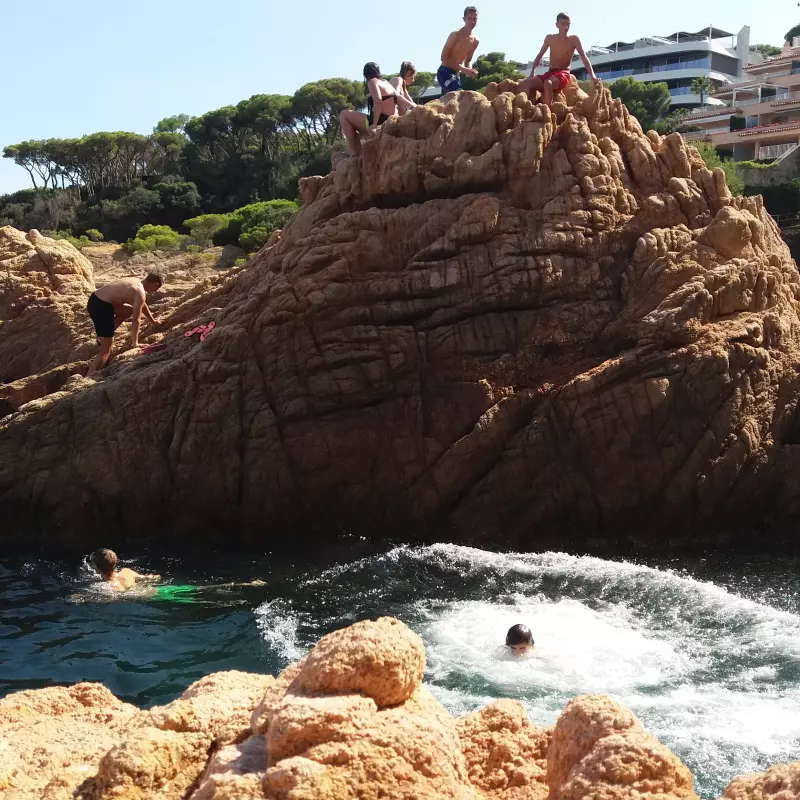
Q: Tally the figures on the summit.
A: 4